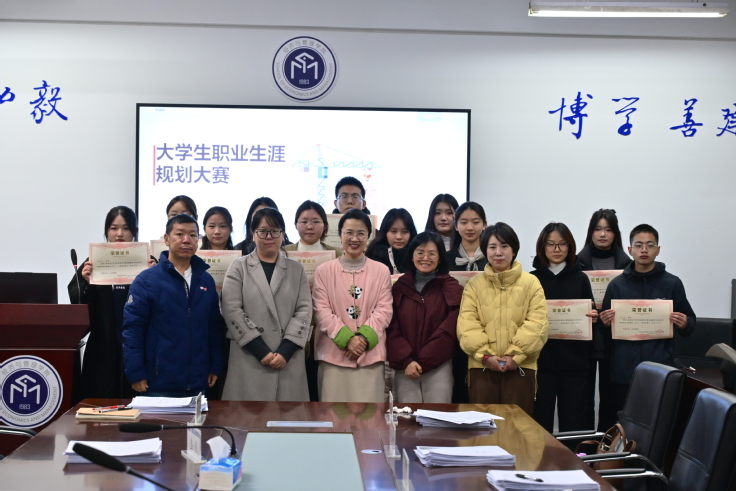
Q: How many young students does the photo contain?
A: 12